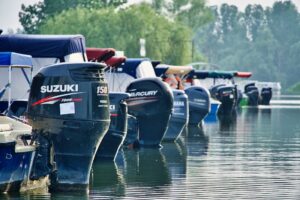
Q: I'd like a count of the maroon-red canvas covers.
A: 2